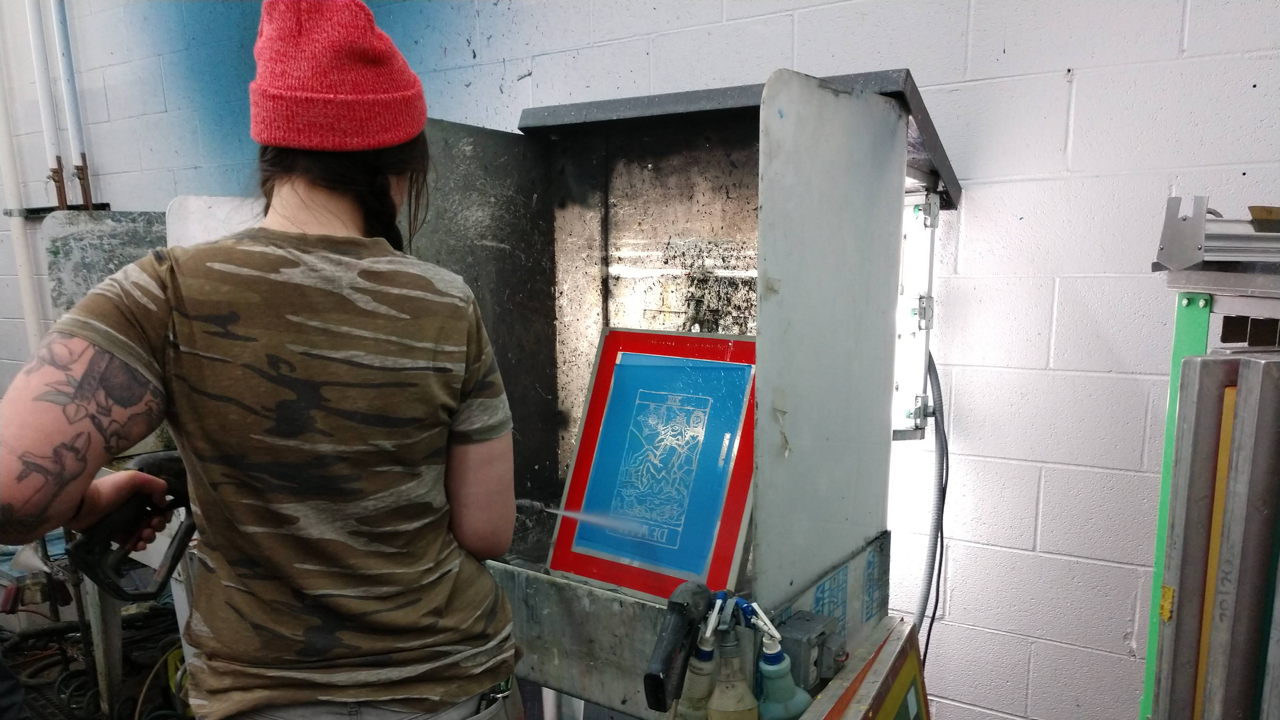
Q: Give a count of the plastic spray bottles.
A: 3